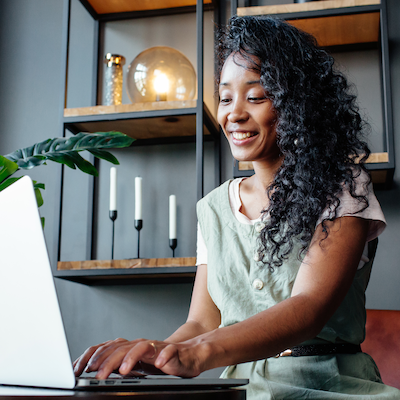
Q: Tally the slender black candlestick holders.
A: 3